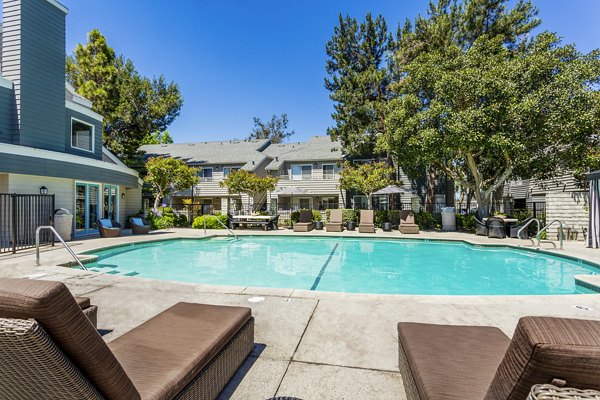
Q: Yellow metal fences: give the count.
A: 0